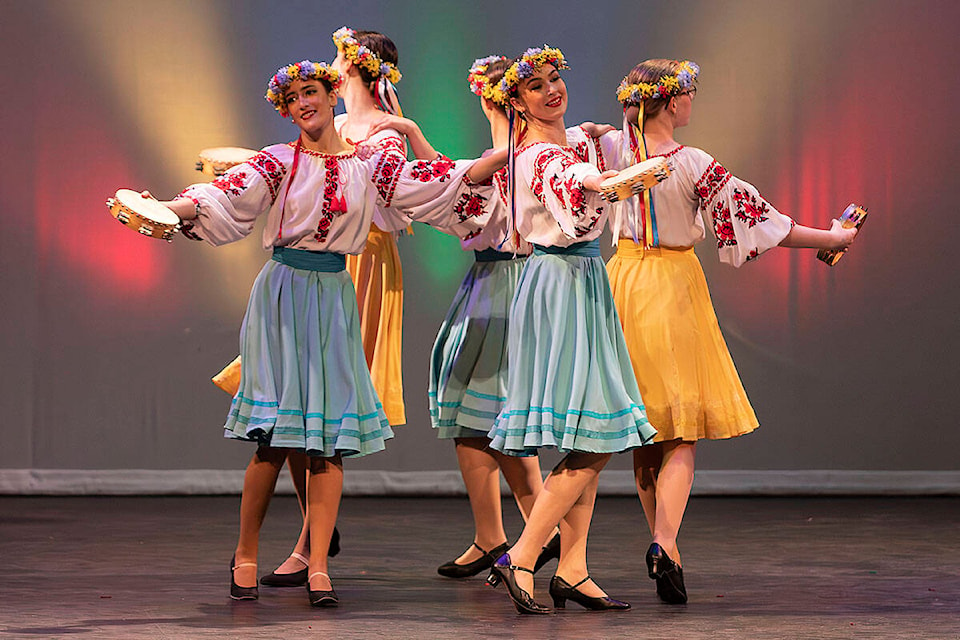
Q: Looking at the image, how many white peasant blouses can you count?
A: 5